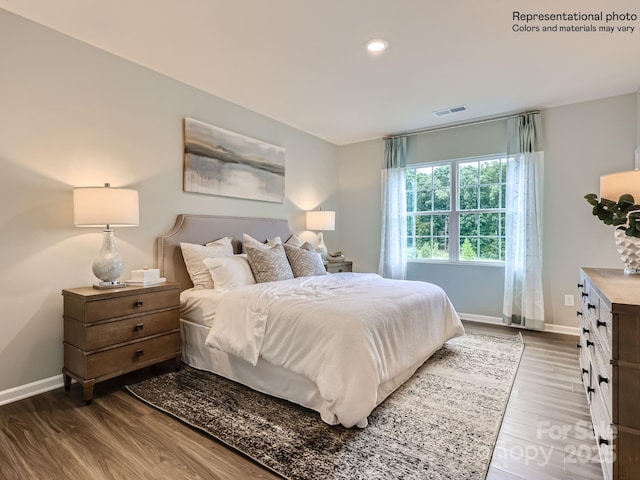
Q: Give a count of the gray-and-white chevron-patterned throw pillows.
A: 2